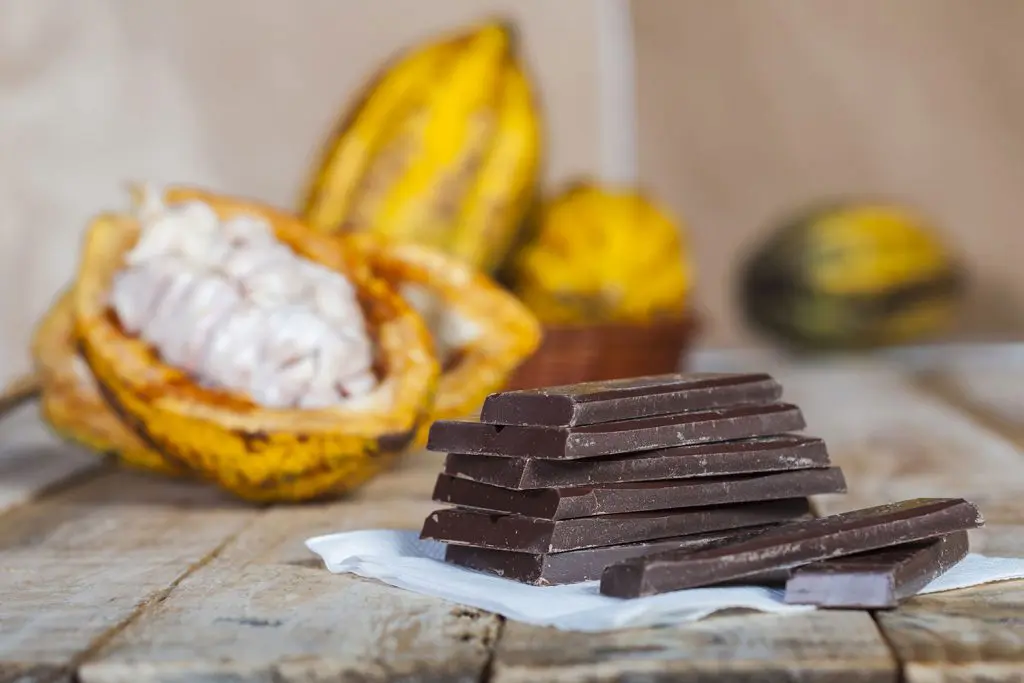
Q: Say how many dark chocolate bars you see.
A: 8